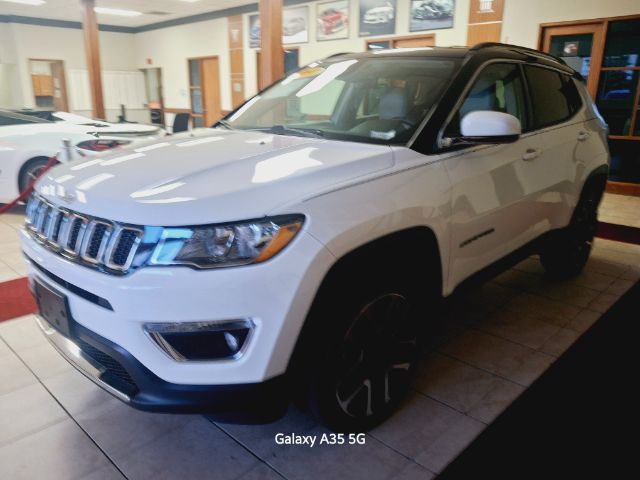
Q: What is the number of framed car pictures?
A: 5